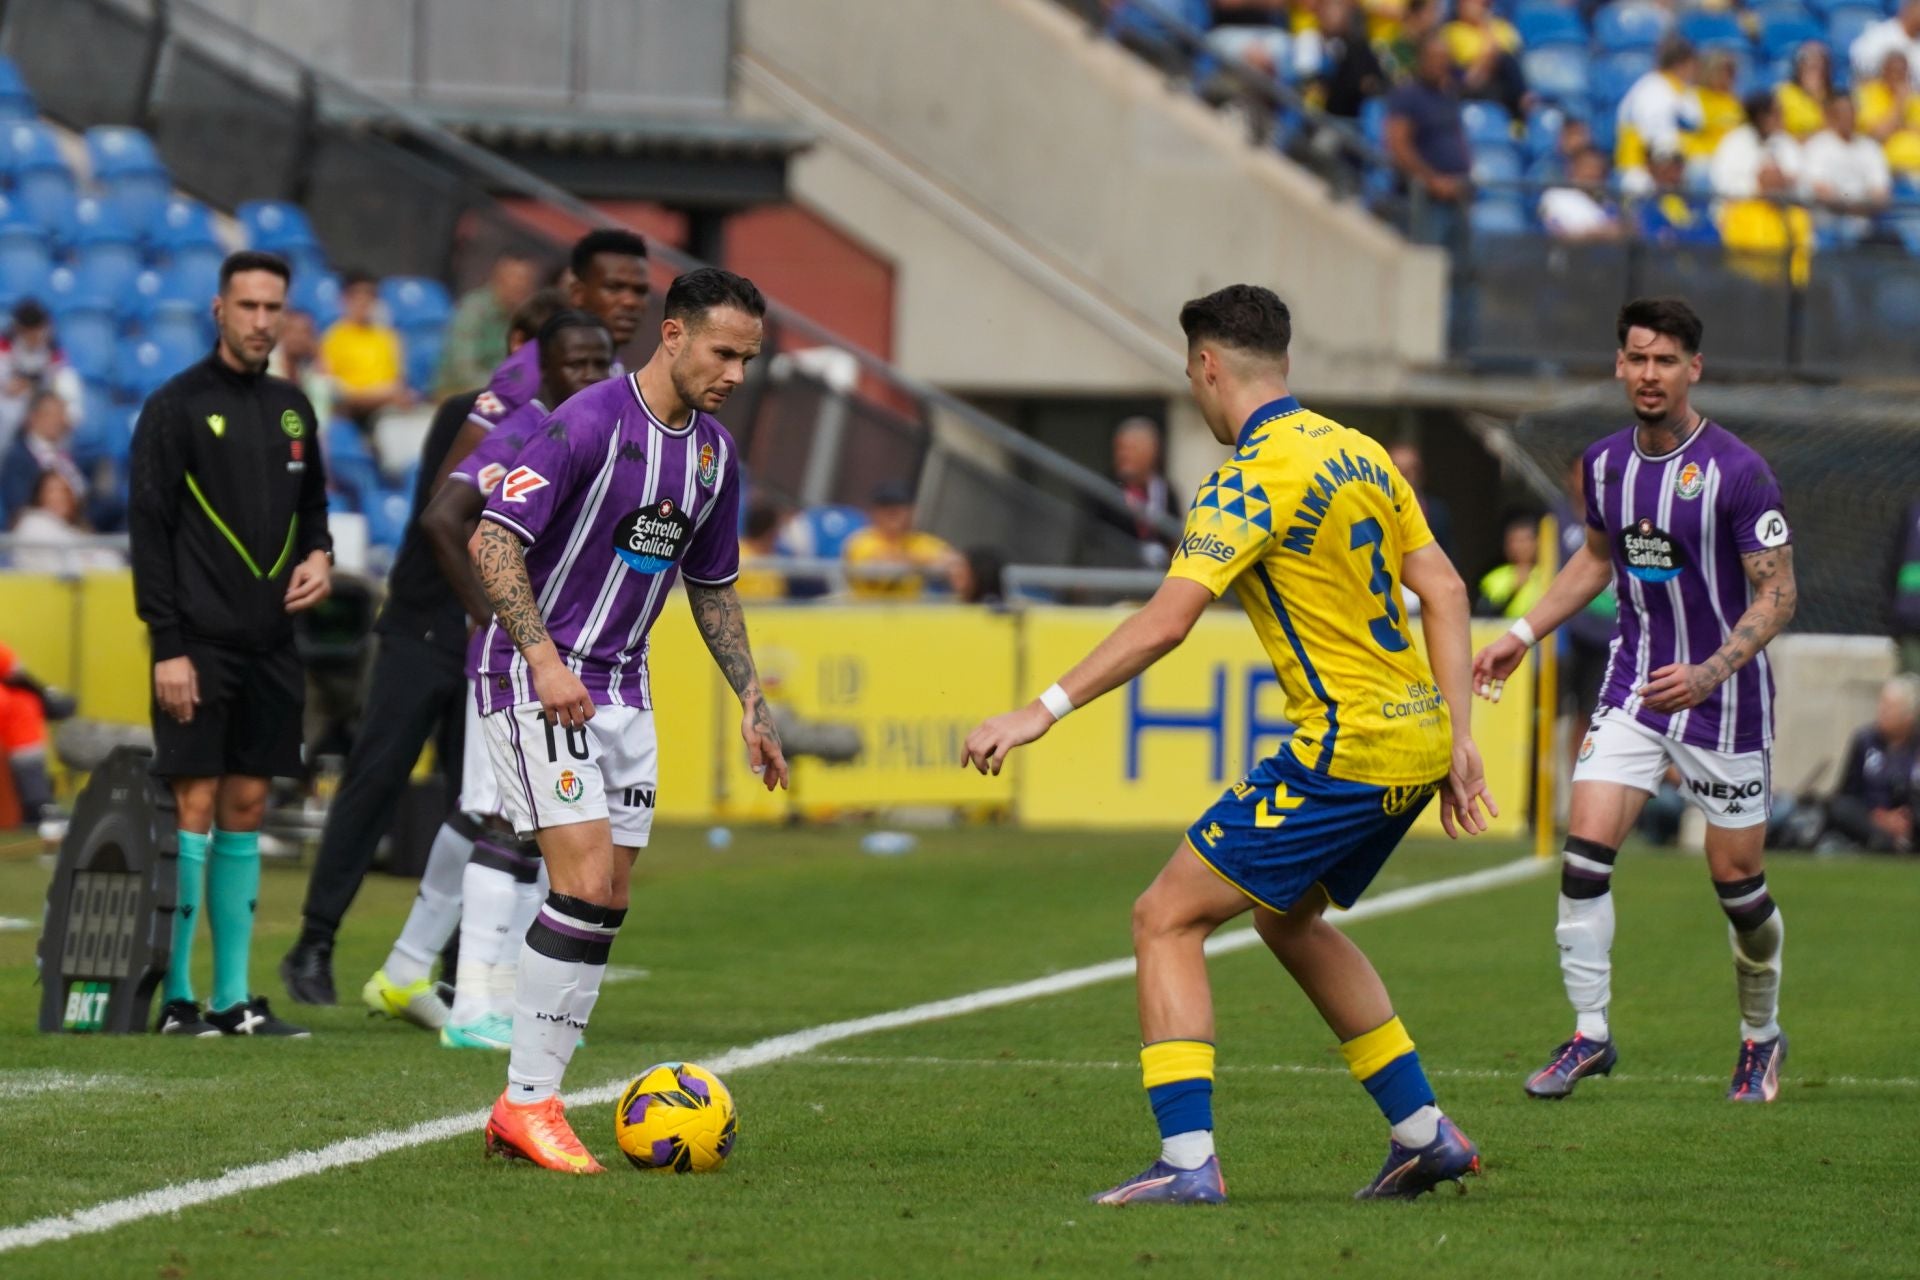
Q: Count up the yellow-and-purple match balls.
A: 1